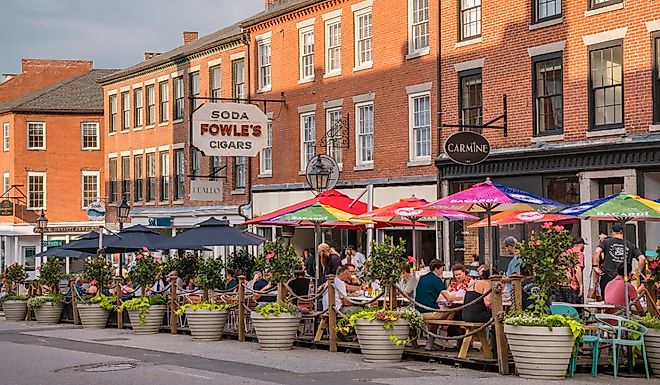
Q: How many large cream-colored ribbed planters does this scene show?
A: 9